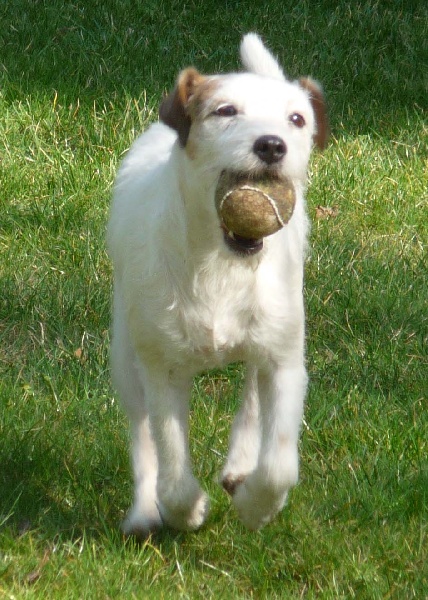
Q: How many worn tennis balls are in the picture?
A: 1